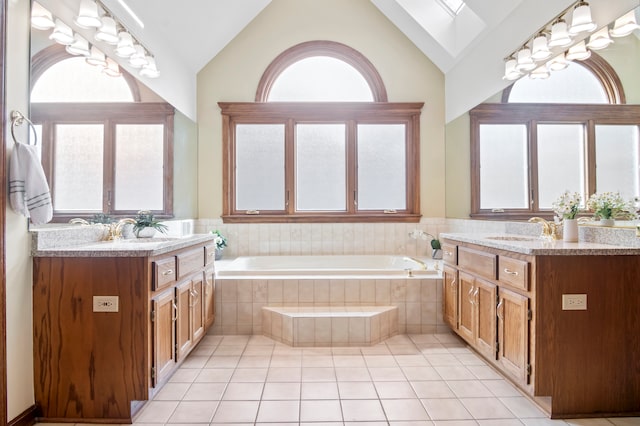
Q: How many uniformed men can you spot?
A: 0